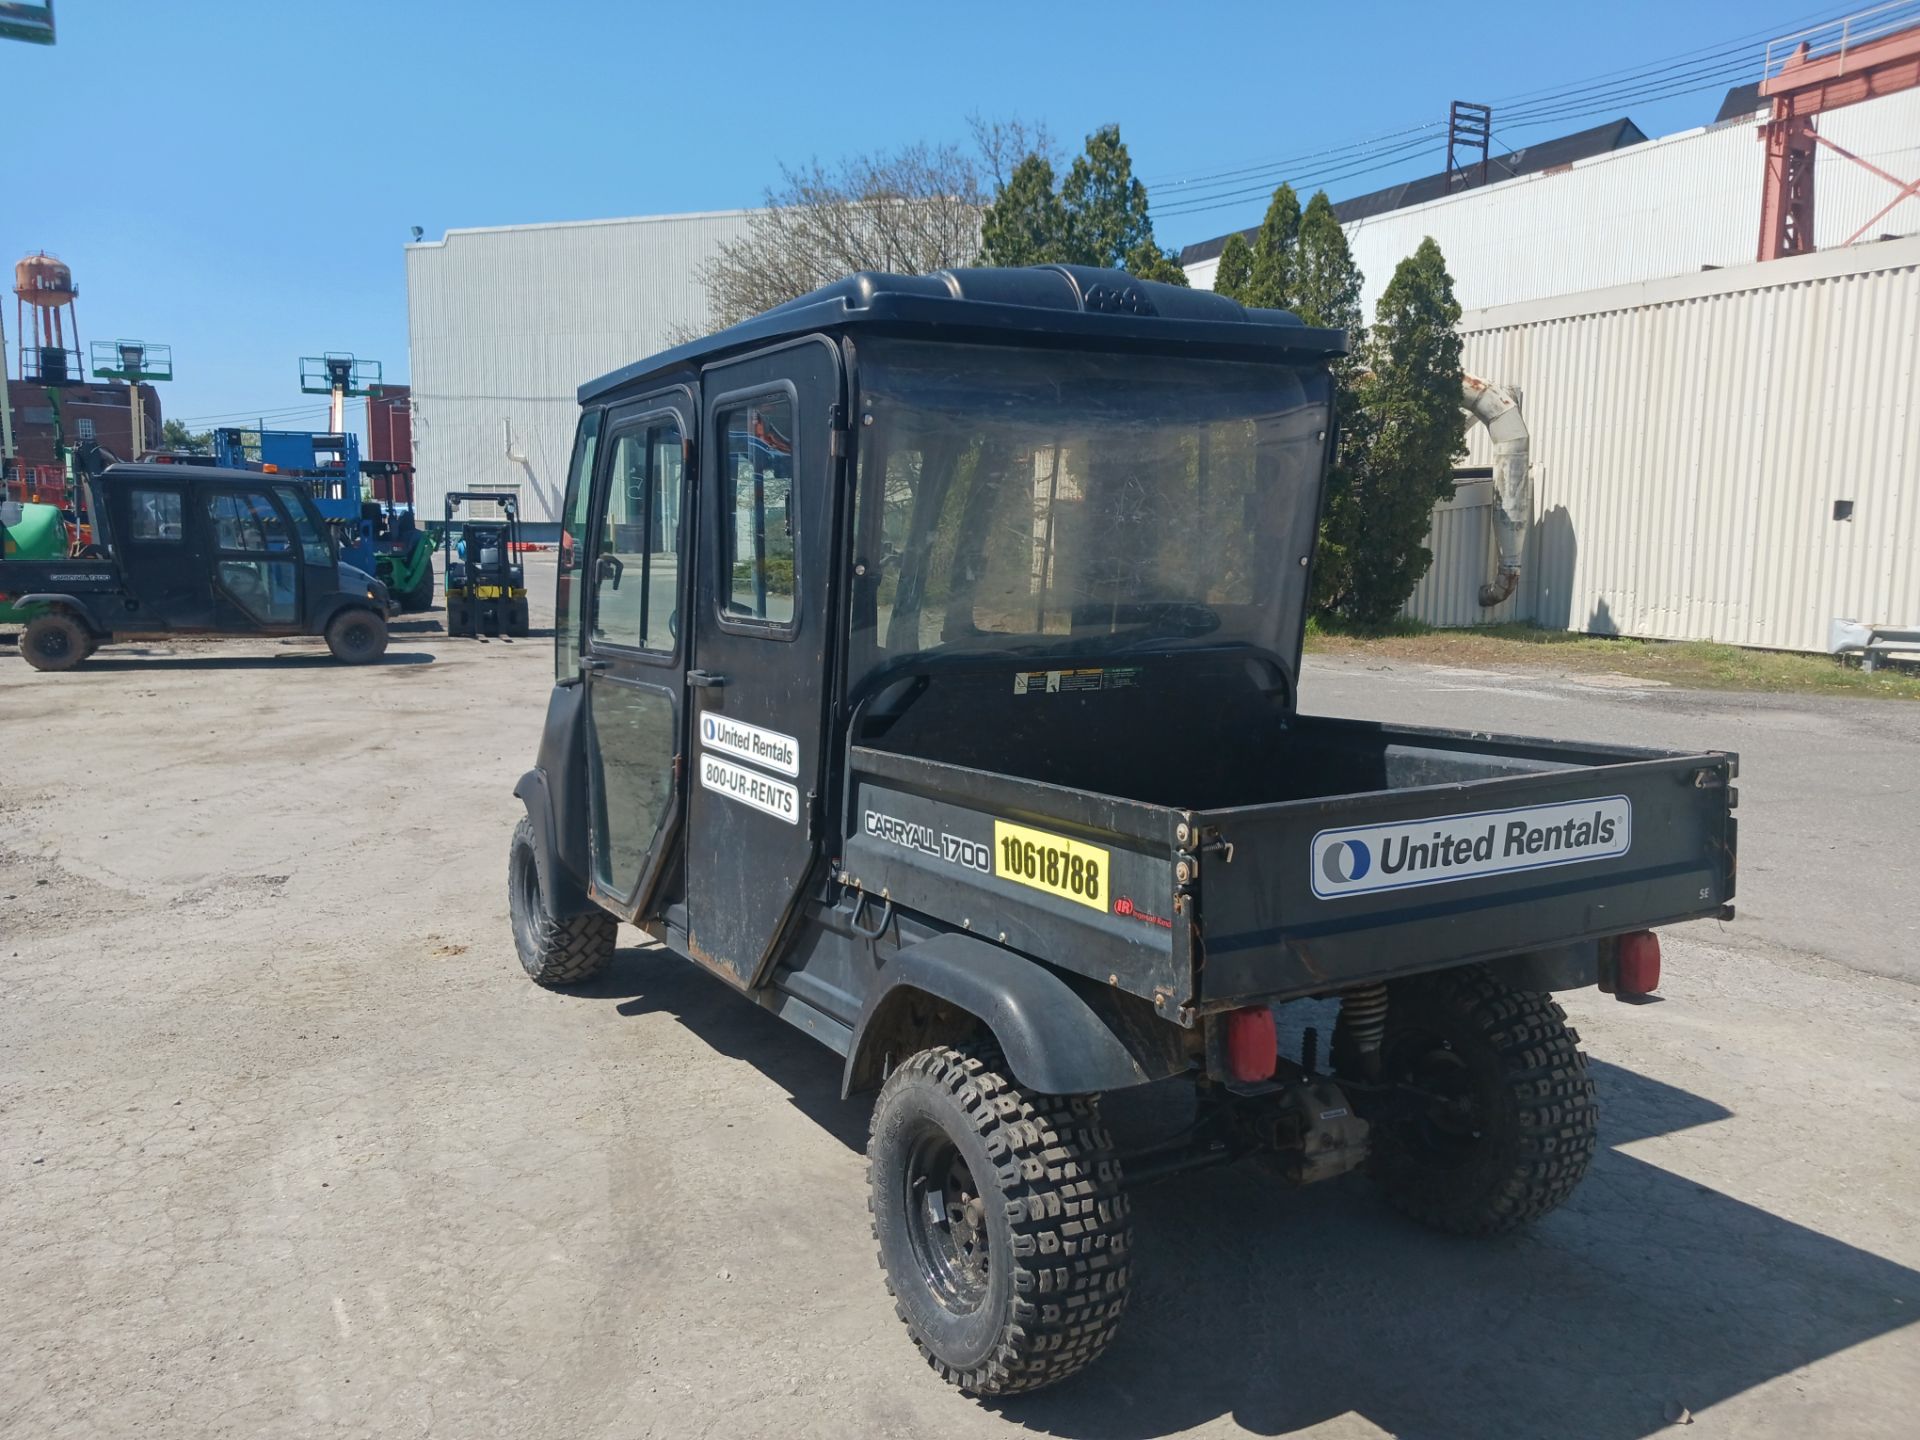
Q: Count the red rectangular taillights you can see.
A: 2